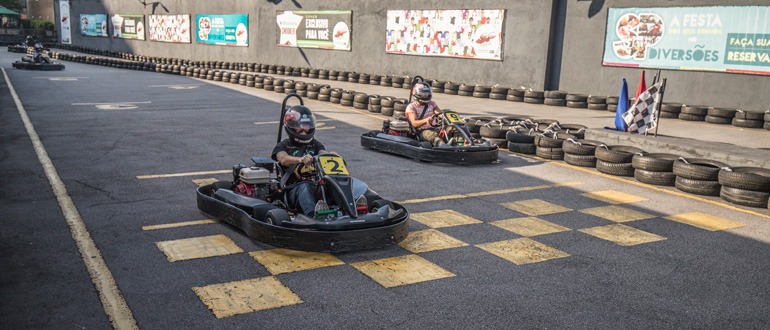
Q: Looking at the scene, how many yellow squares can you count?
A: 13